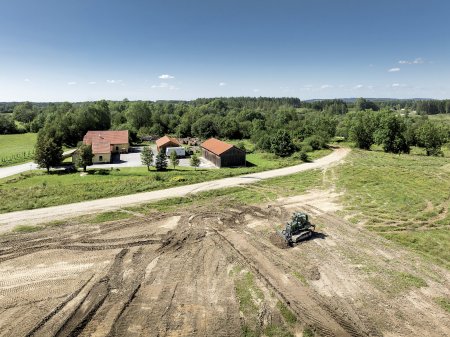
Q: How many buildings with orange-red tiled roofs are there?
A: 3